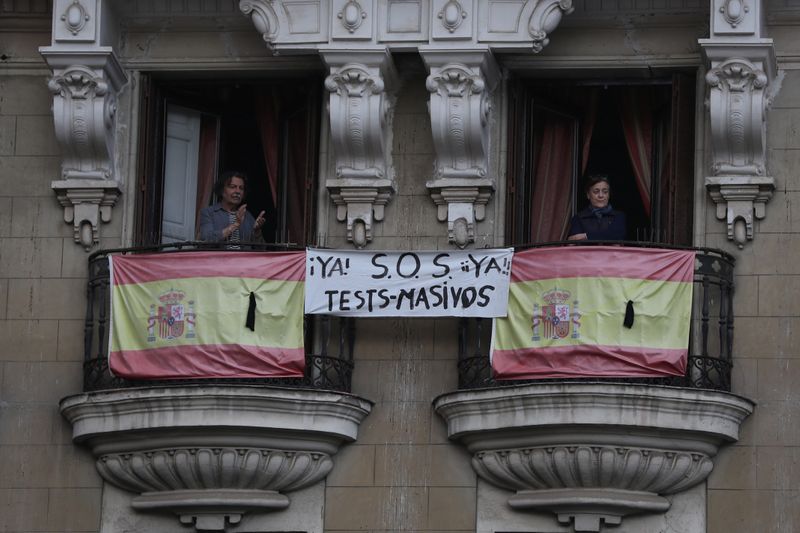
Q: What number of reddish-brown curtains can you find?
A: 4